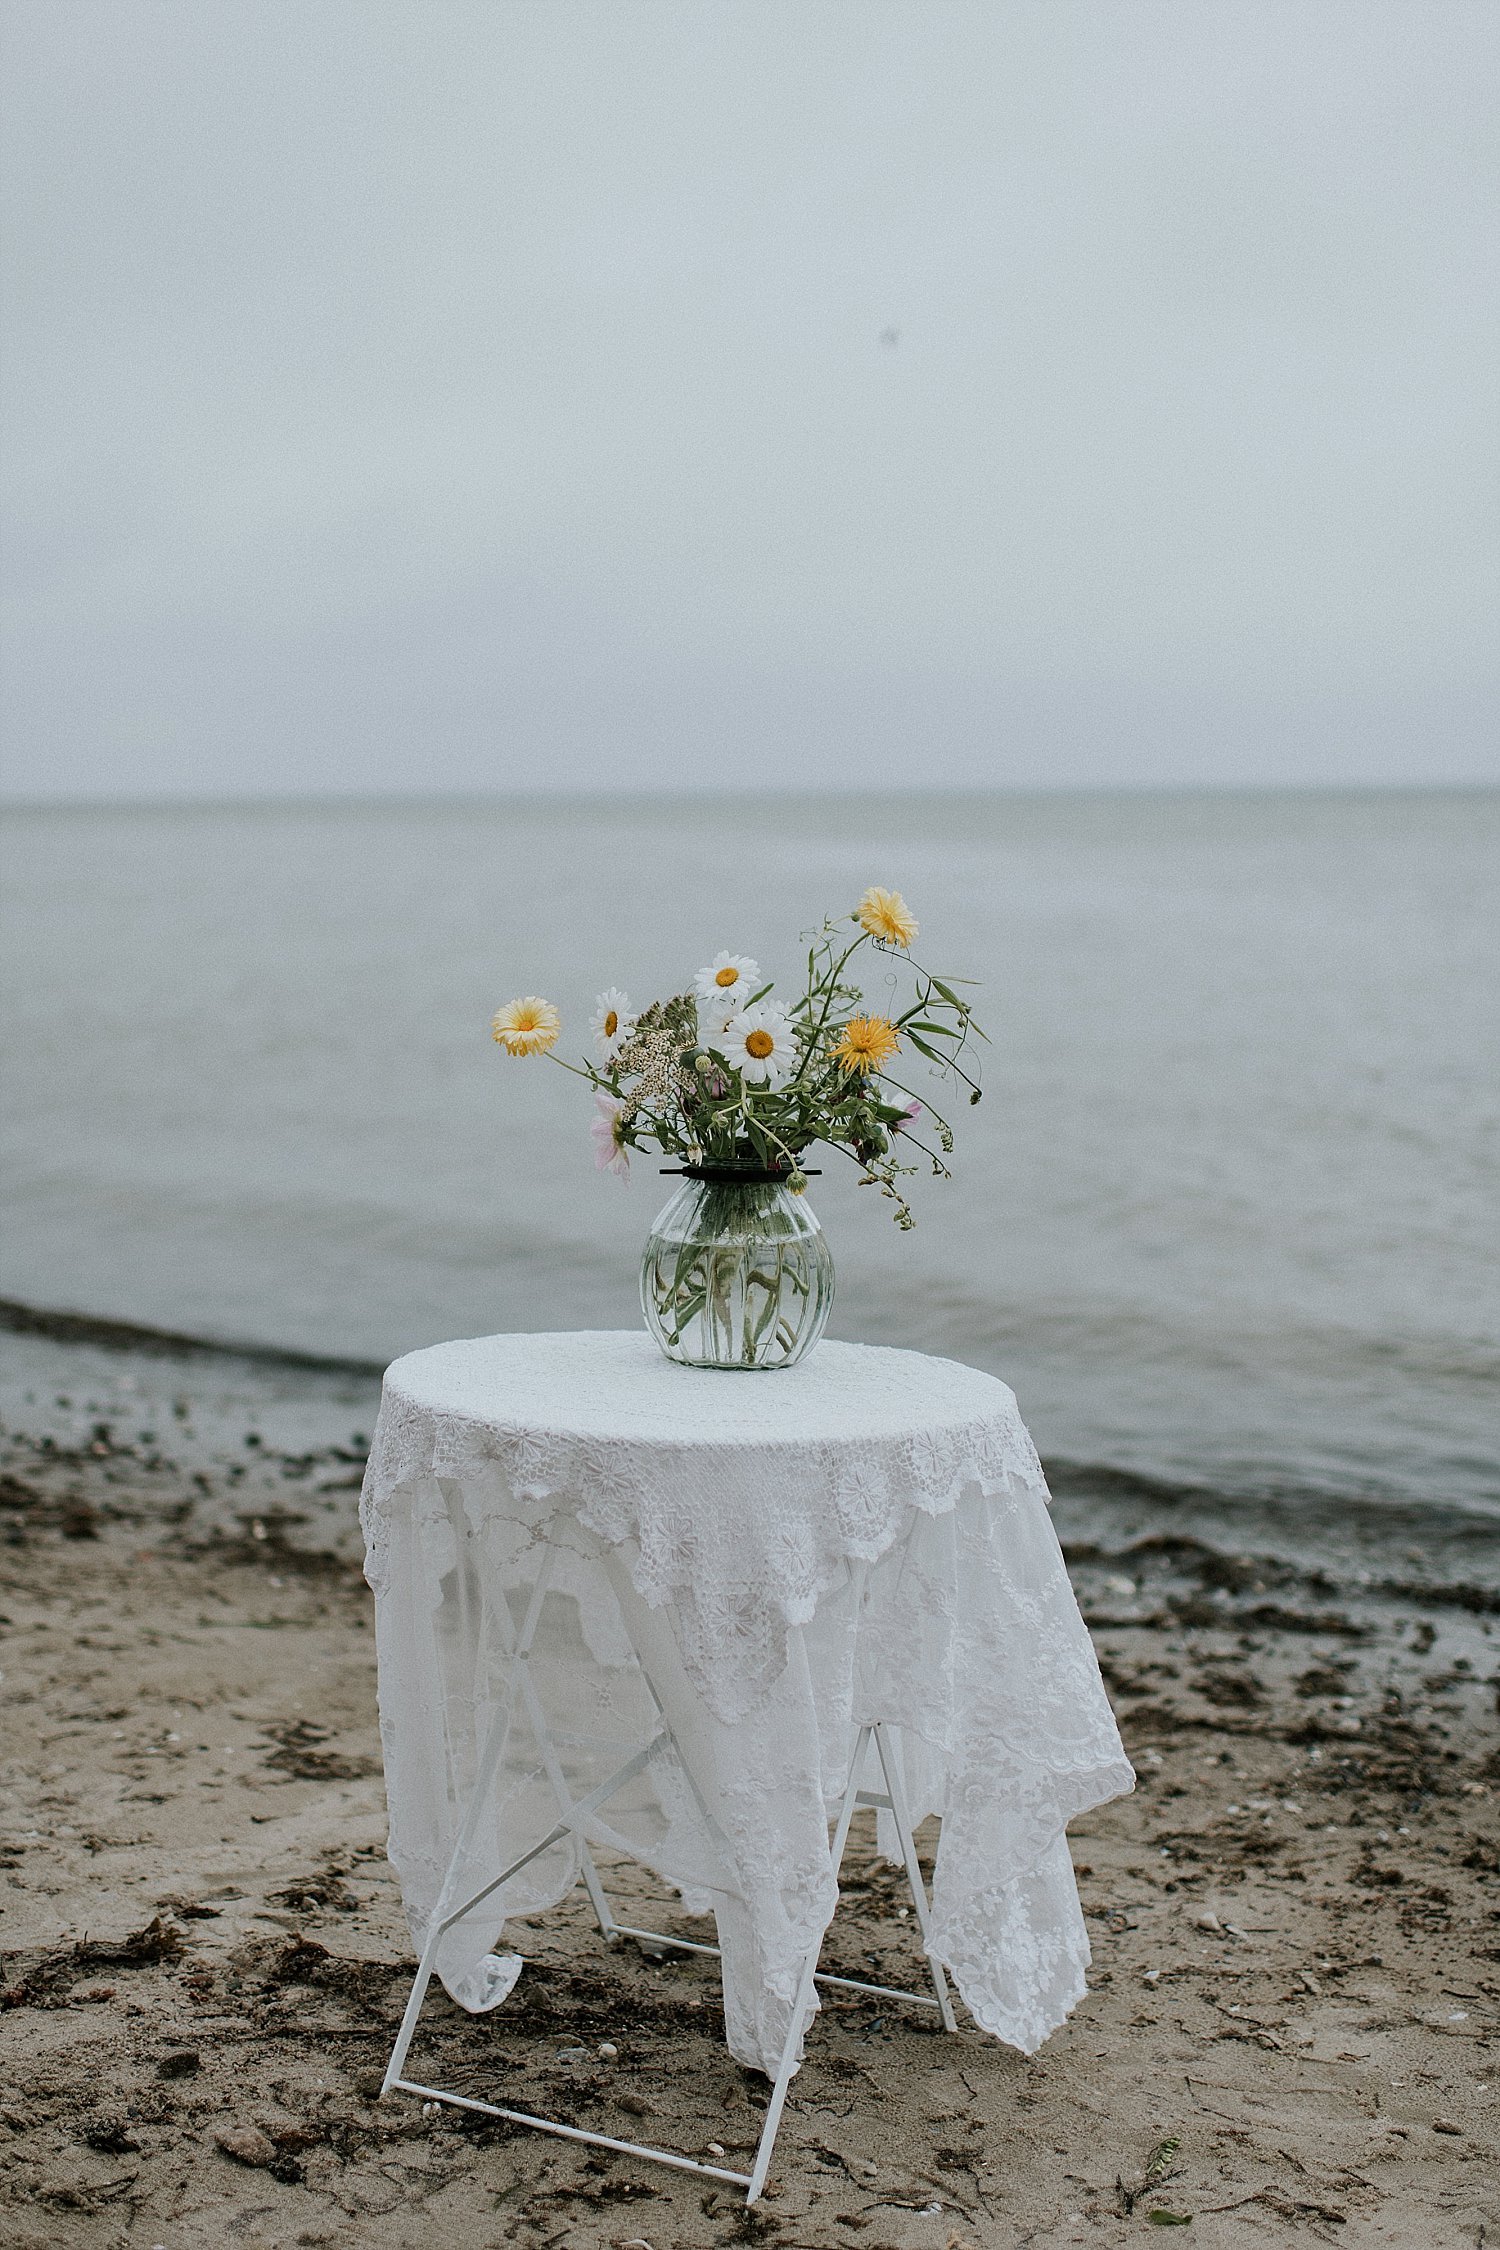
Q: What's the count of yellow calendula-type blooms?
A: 3